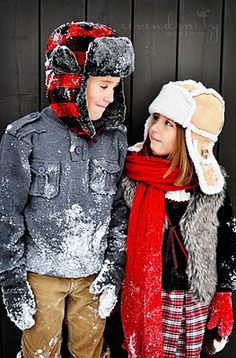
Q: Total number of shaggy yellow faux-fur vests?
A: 0